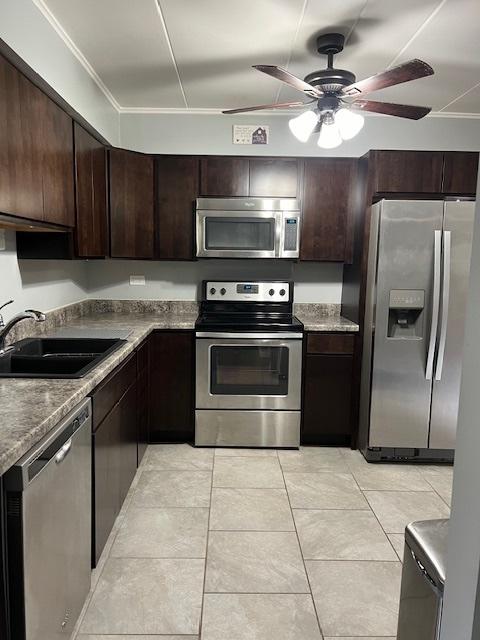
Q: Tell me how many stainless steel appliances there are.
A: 4